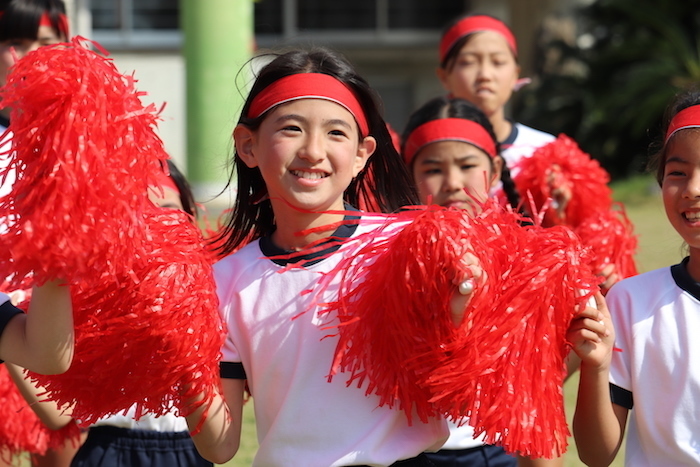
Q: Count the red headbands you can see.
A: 6